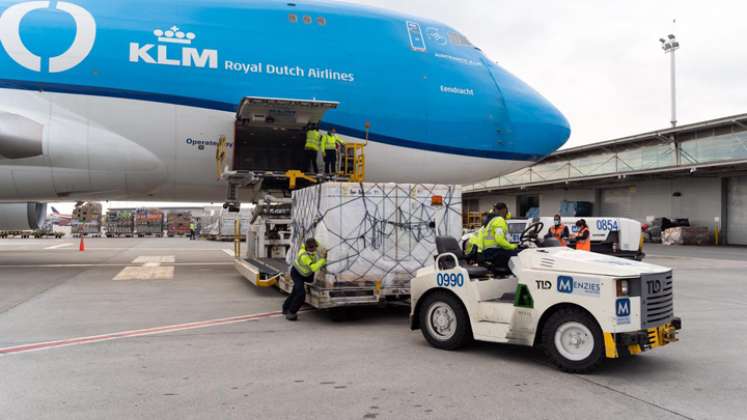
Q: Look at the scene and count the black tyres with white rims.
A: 2